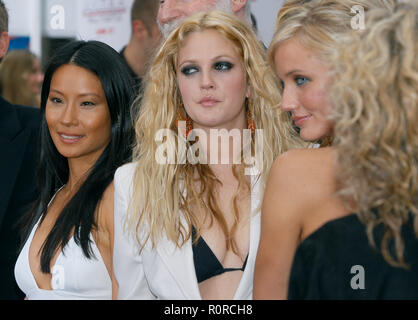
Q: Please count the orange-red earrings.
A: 2